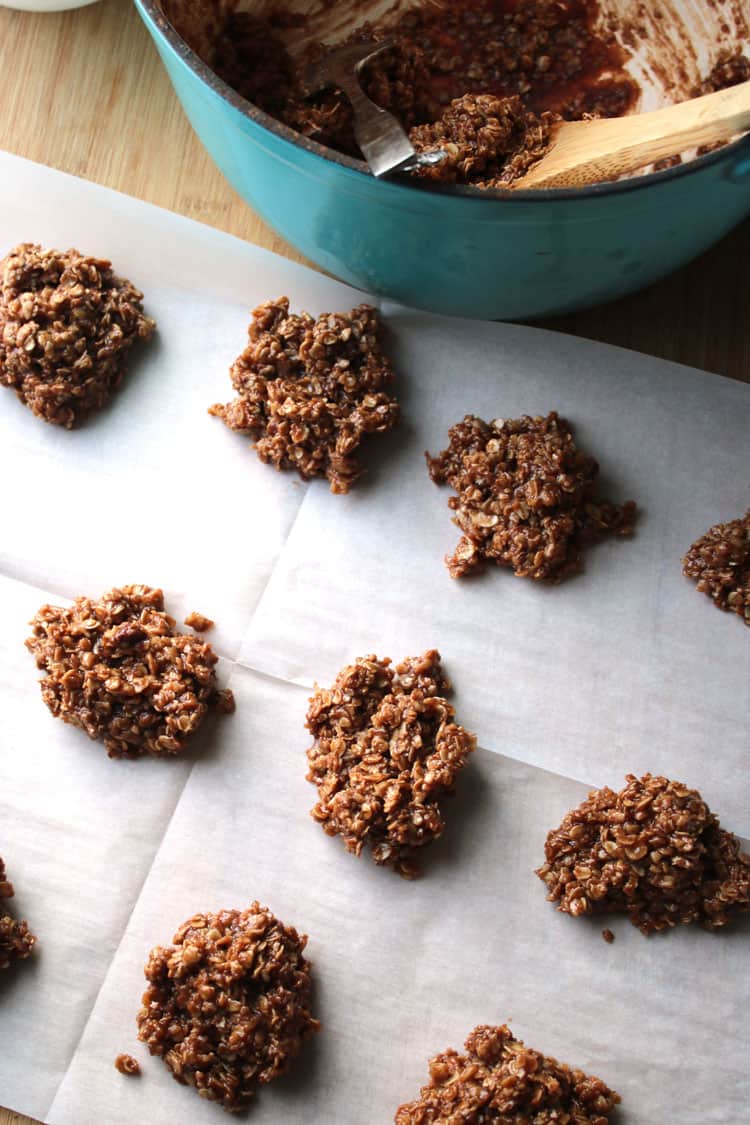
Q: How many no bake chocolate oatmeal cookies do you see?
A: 10